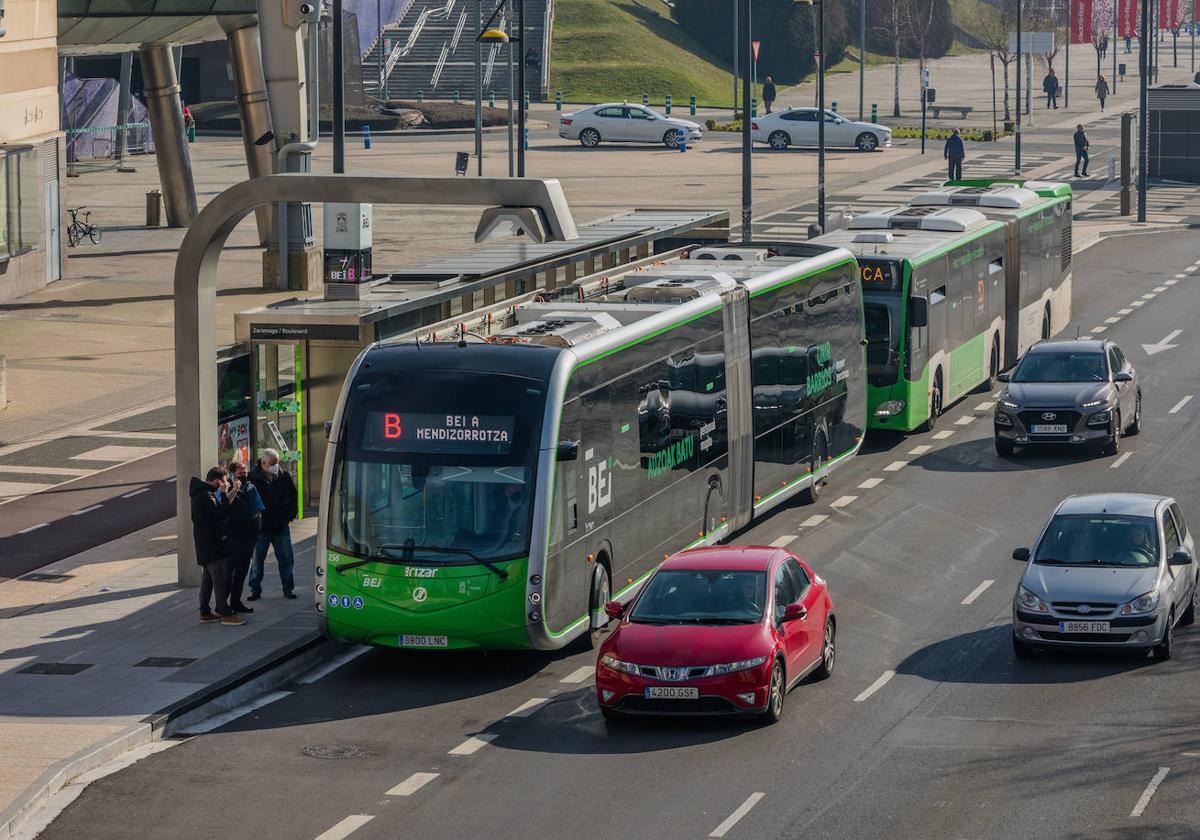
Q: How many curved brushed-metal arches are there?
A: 1